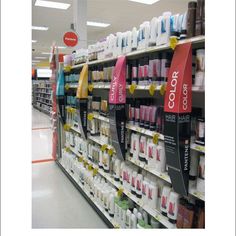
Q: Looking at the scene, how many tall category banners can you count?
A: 4